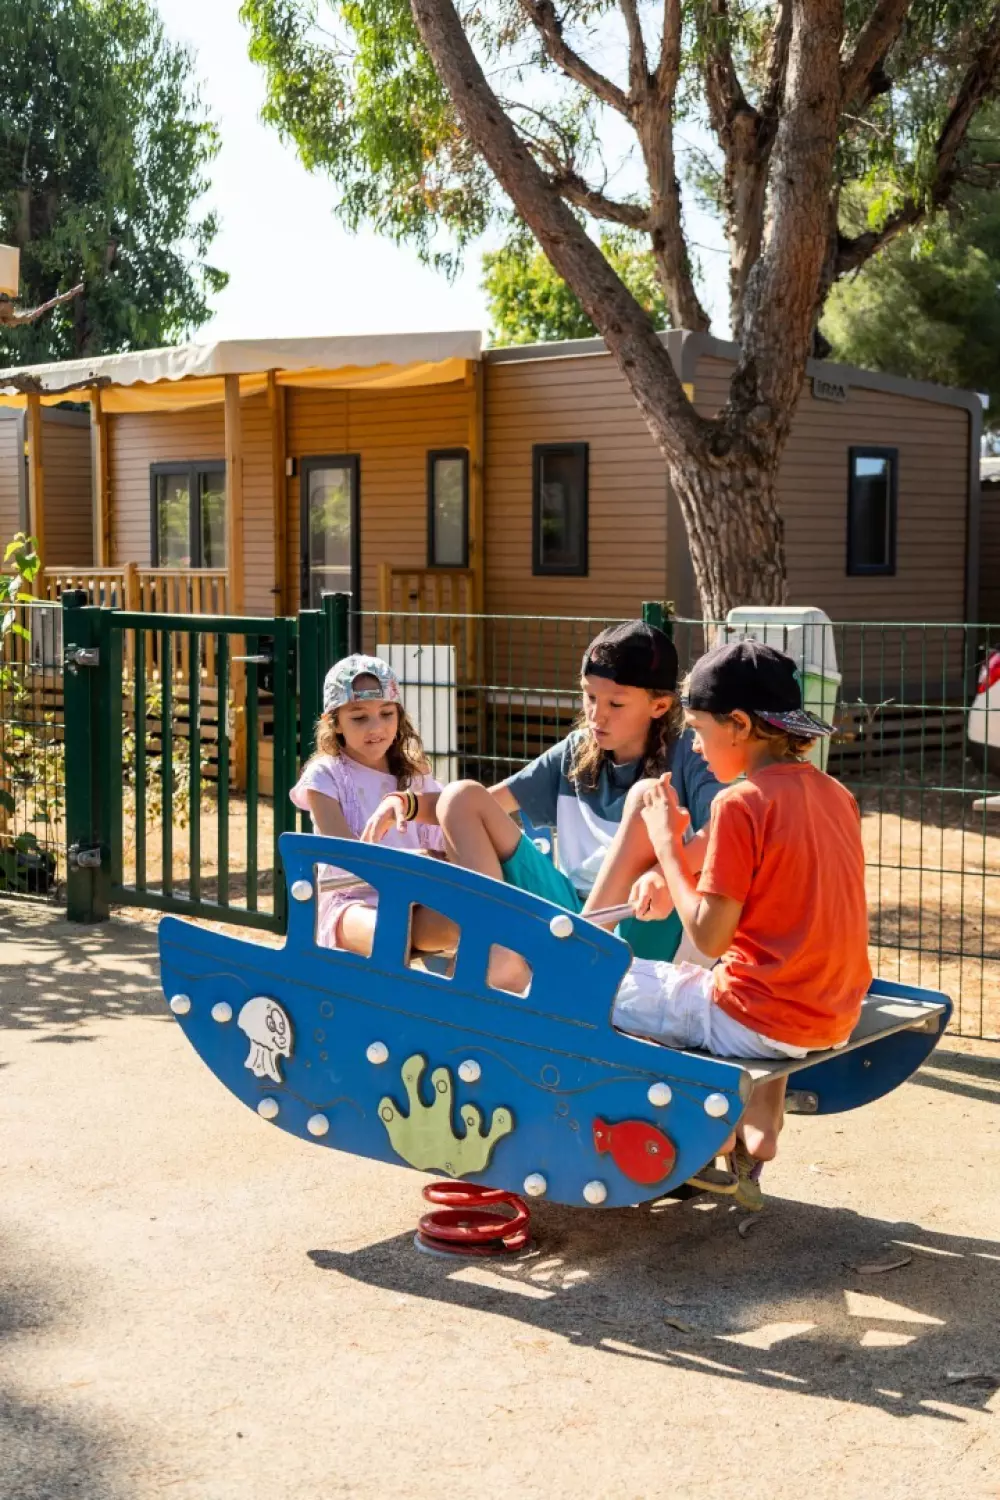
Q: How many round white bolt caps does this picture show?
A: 12